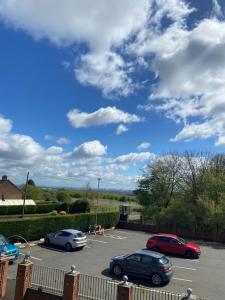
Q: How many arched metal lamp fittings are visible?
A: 1